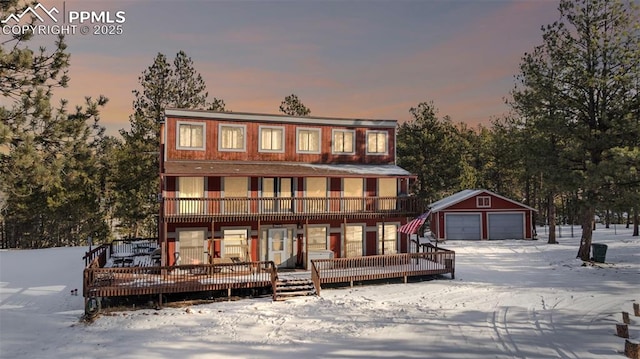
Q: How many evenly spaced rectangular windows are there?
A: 6